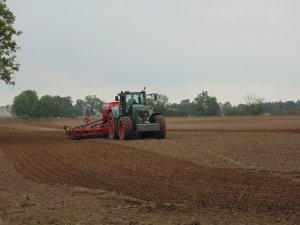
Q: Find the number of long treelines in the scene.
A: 1